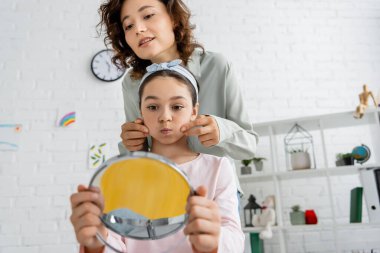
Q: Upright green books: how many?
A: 2